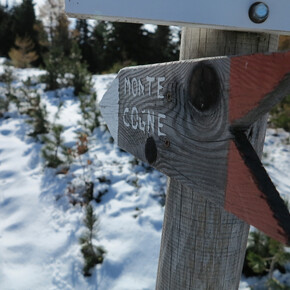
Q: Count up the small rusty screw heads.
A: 2